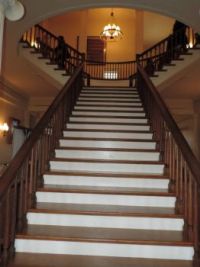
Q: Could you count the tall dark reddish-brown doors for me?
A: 1